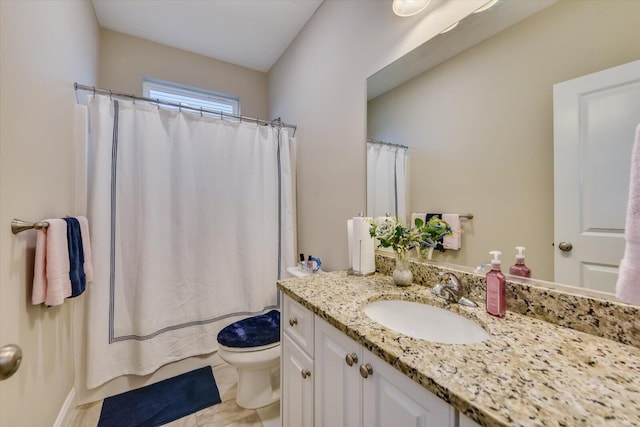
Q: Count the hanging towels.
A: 4